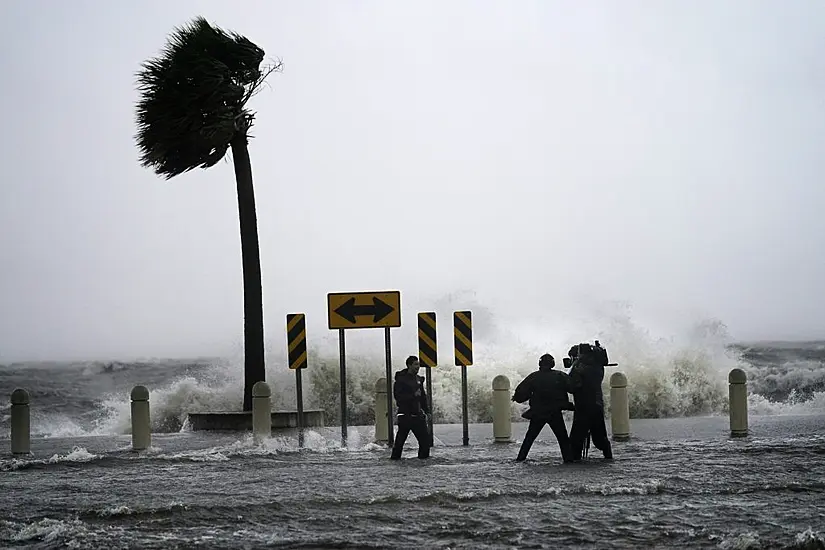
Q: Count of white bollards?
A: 7